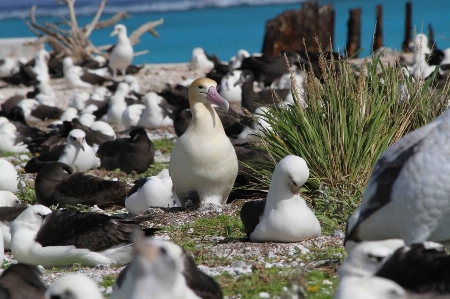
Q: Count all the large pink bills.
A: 1